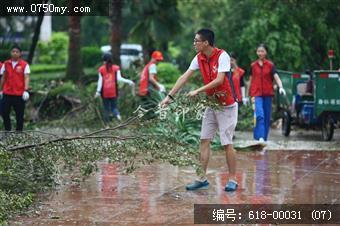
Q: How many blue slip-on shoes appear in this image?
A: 2